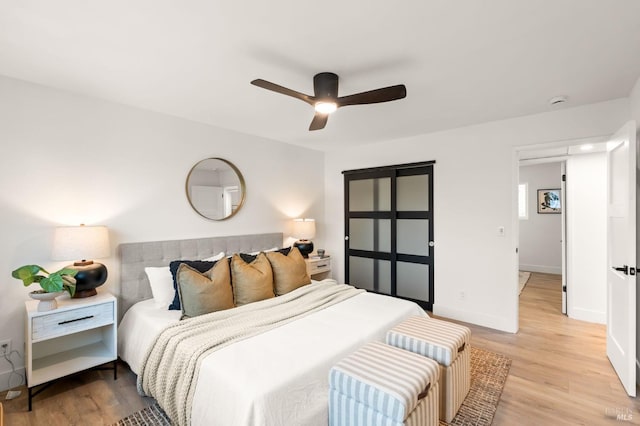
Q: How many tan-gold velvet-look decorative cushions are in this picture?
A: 3